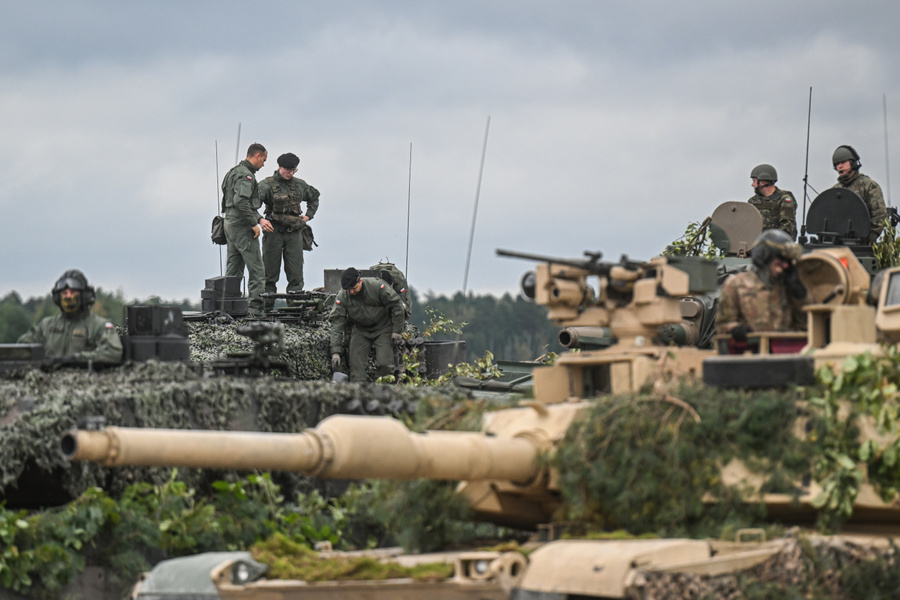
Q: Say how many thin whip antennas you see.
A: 6